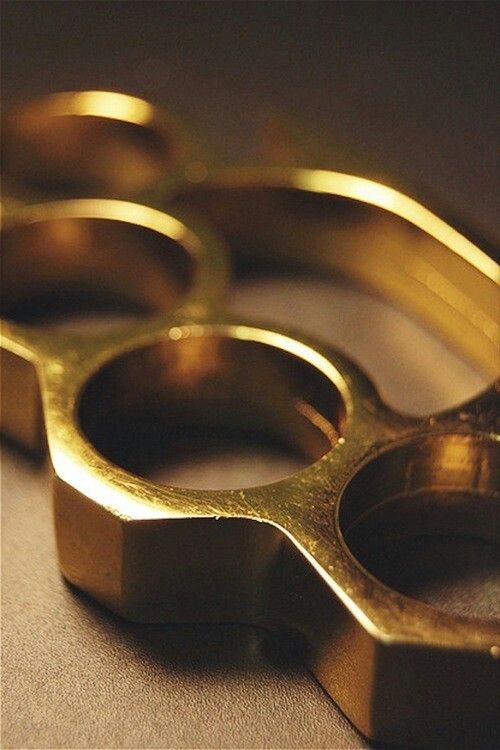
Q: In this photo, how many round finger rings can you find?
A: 4